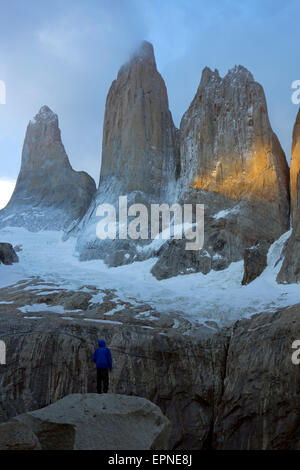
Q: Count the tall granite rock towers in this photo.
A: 3